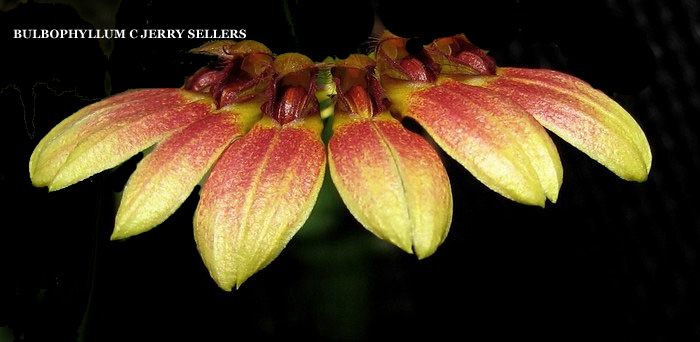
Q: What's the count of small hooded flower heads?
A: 6